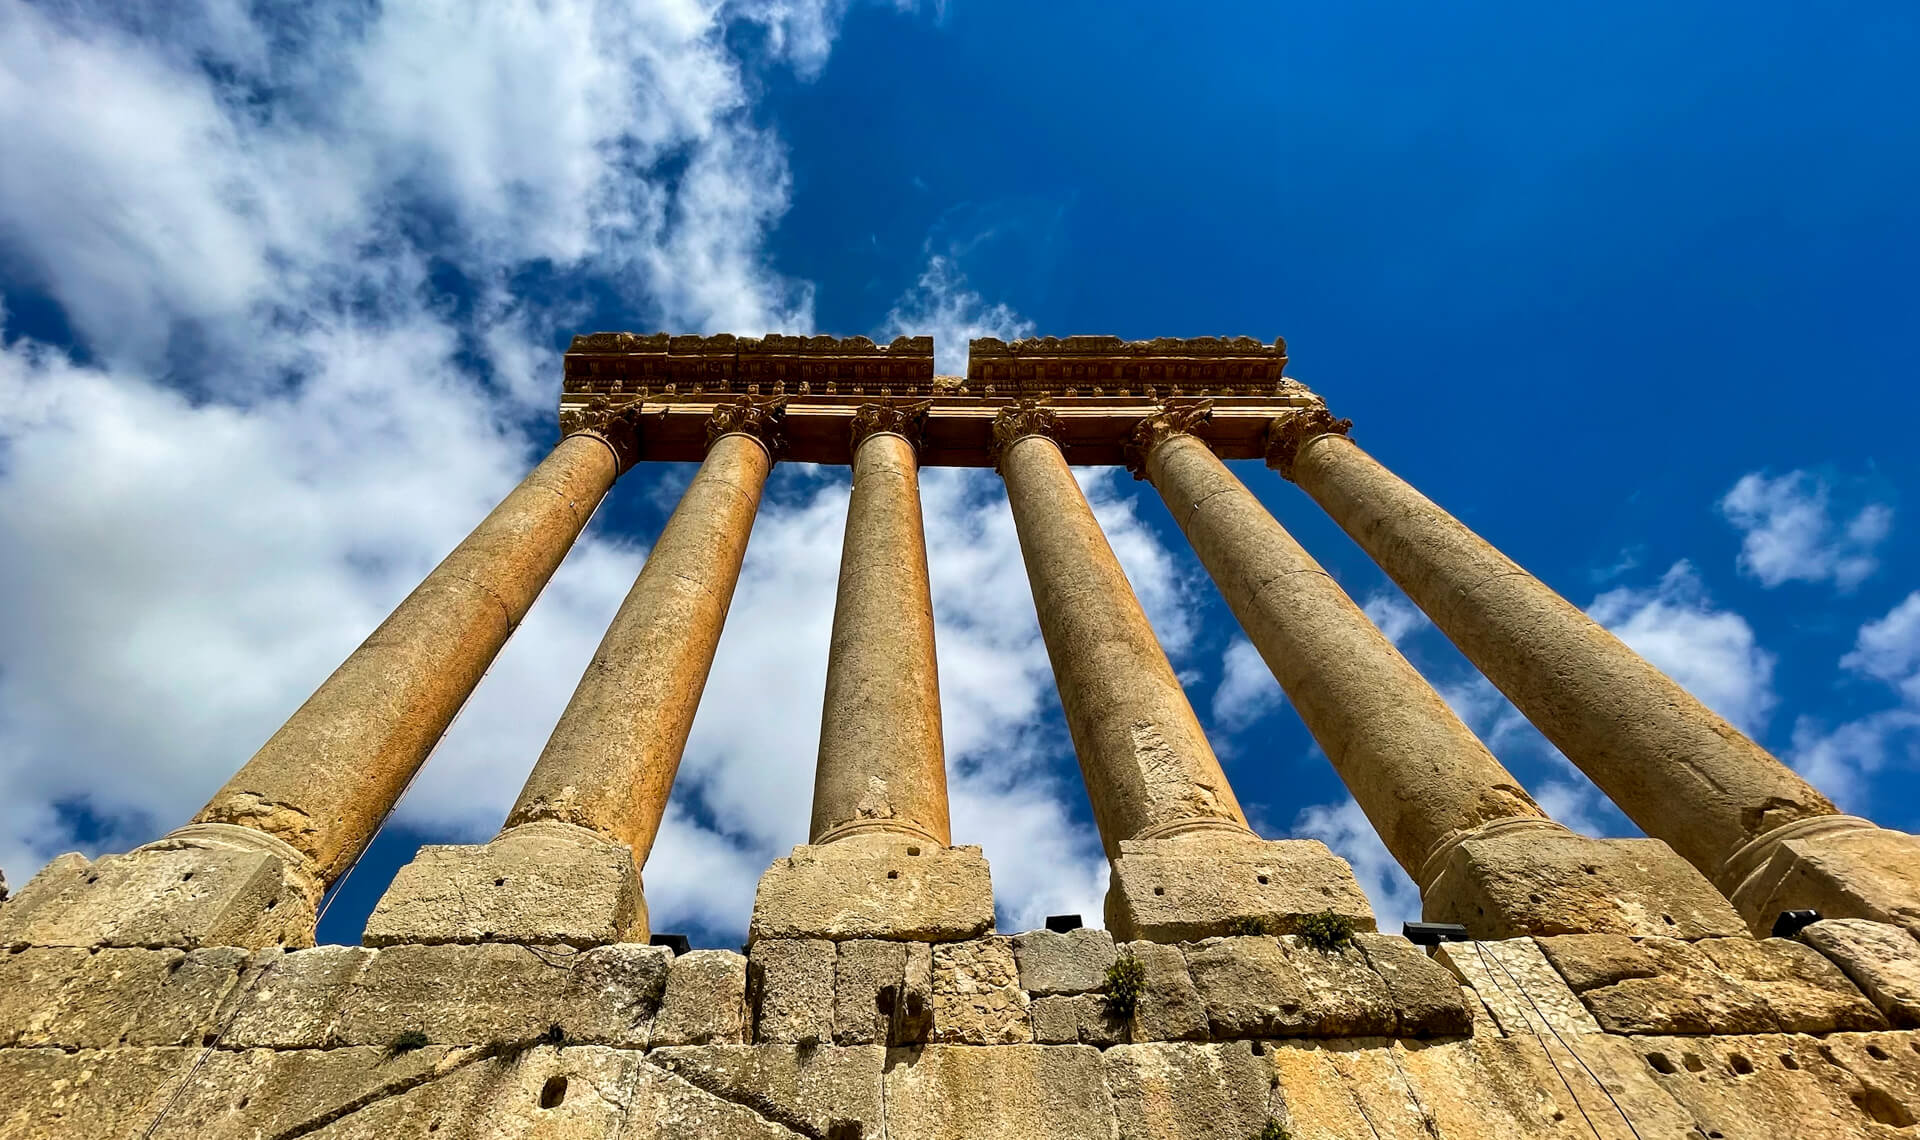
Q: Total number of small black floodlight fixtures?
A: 4